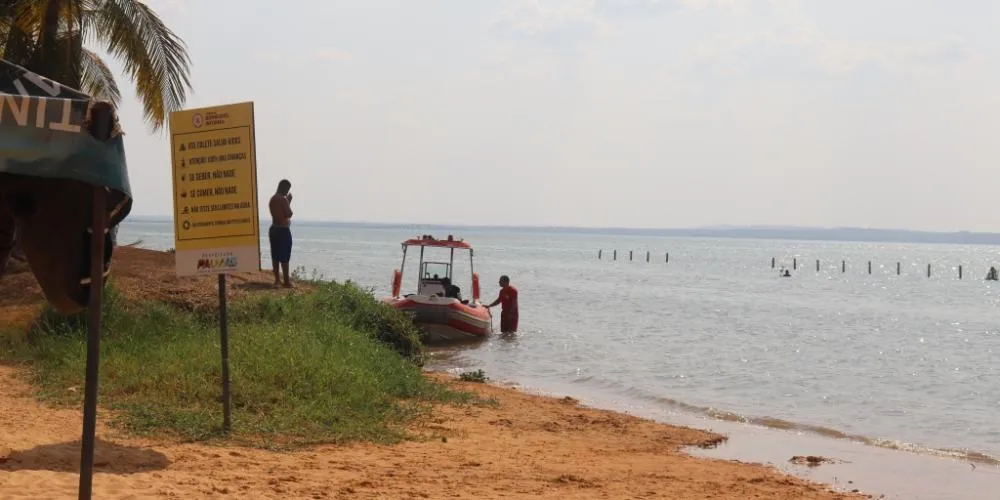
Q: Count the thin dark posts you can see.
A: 13